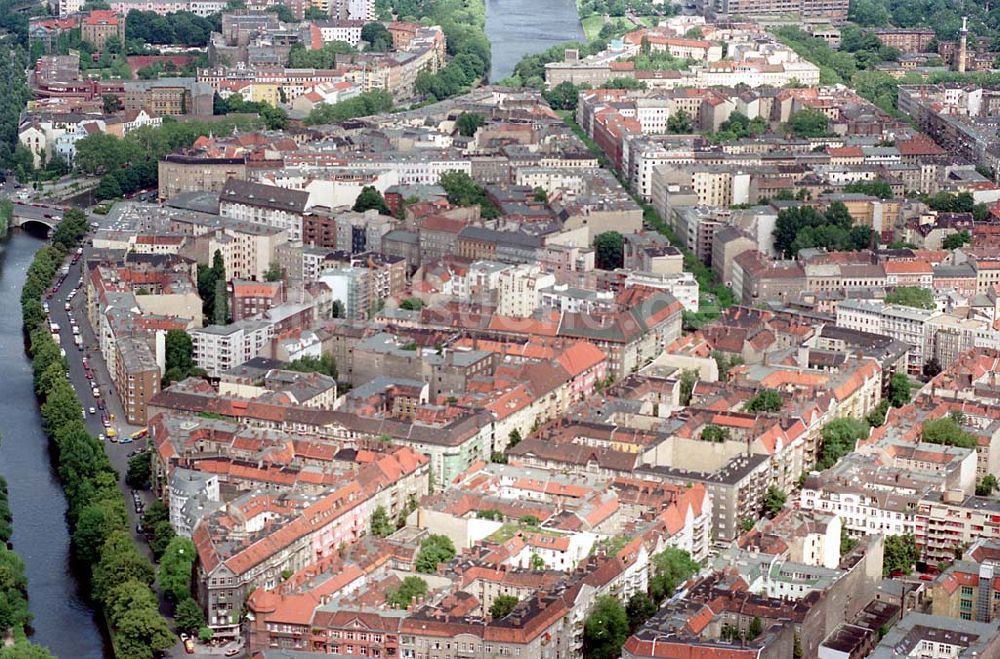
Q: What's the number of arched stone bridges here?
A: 1